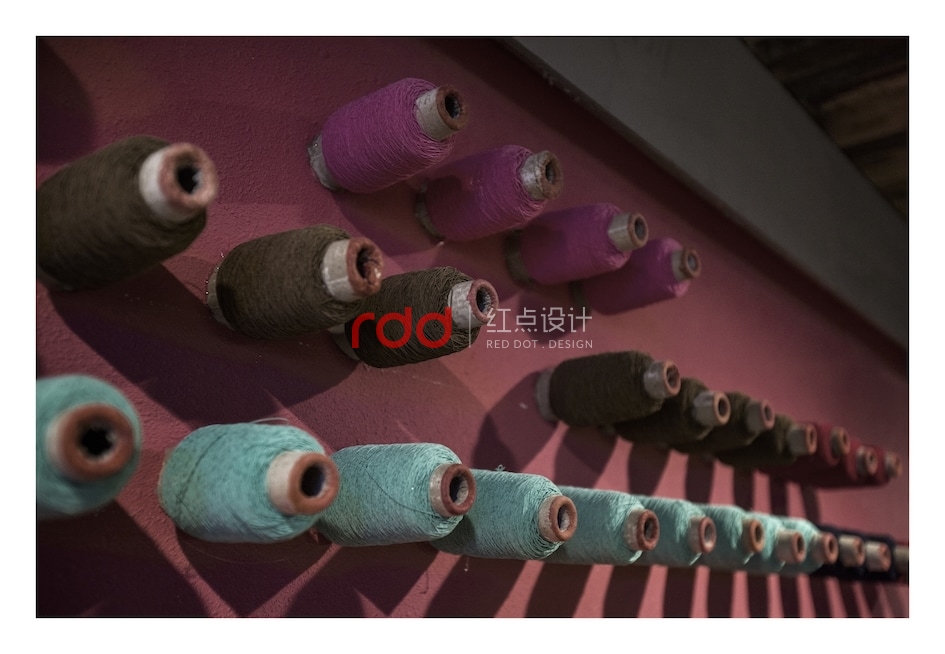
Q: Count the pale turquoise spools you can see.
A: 9